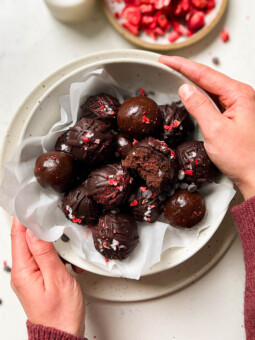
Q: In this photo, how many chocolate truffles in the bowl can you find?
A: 14